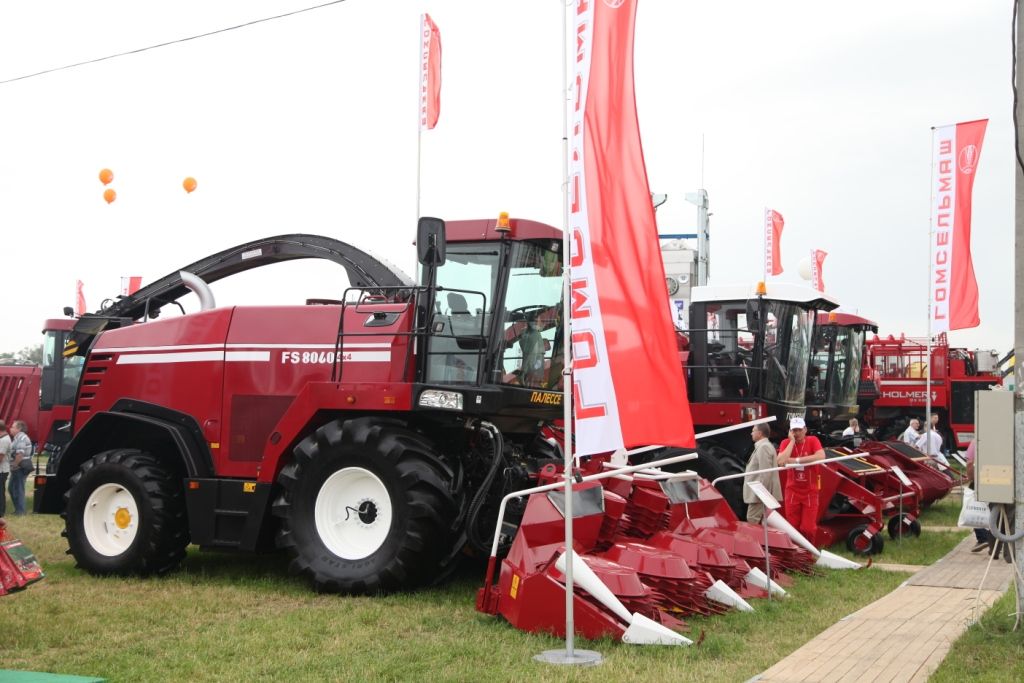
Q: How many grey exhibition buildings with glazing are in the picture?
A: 0